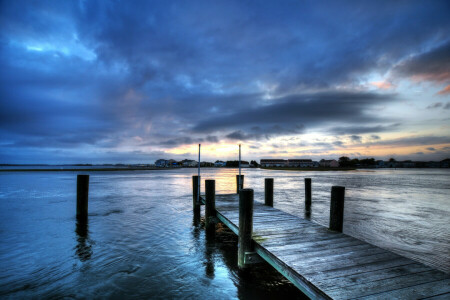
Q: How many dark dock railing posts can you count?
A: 8